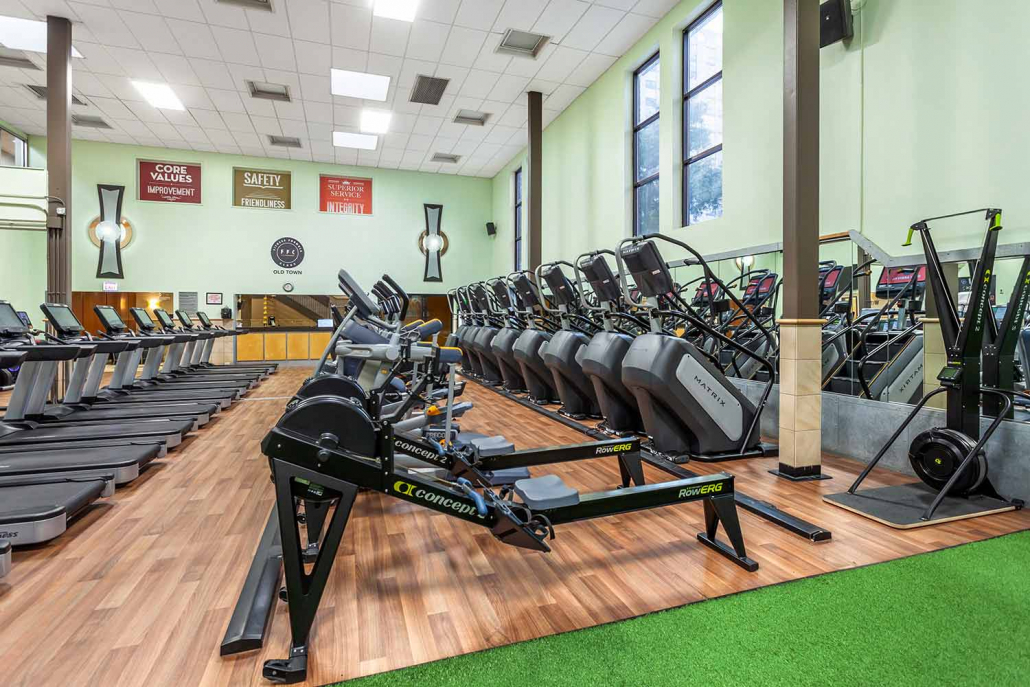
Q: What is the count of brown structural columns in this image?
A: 3